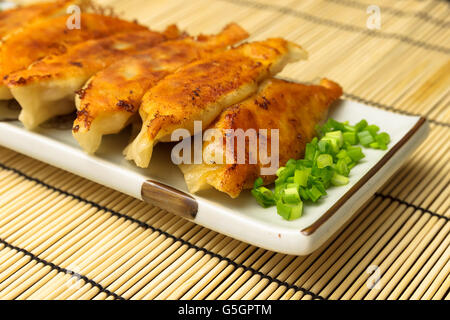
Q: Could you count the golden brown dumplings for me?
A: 6